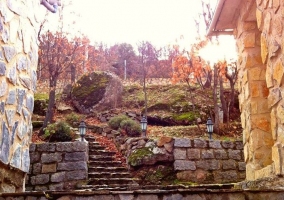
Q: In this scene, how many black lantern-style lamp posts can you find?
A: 3